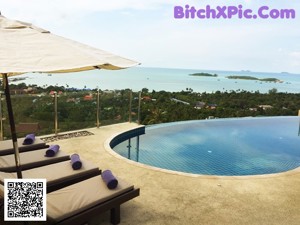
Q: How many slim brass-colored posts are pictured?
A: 5